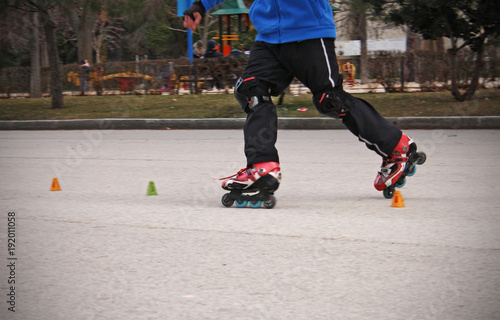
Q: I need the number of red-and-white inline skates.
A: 2